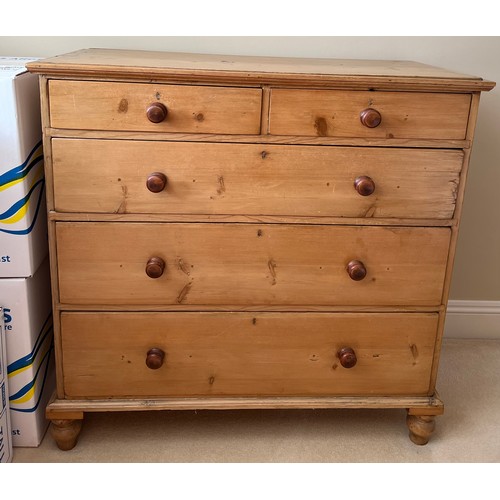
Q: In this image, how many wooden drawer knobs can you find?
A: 8